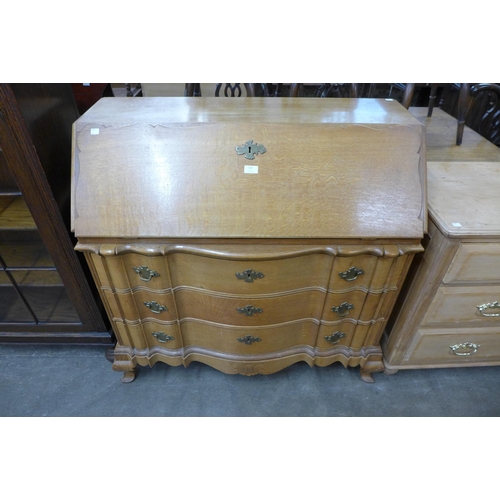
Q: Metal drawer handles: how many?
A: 8